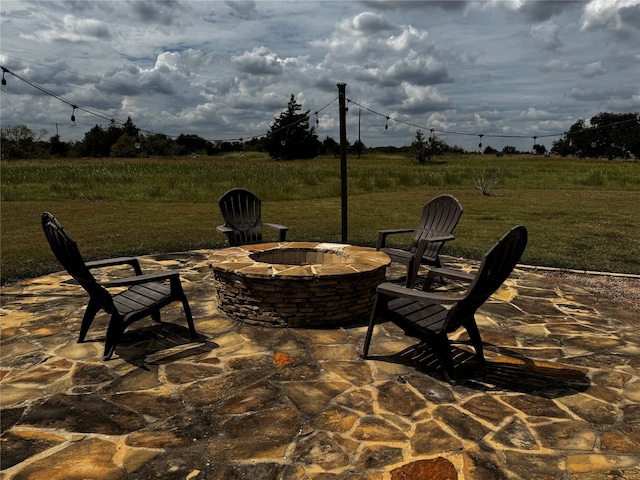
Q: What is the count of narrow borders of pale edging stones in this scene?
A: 1